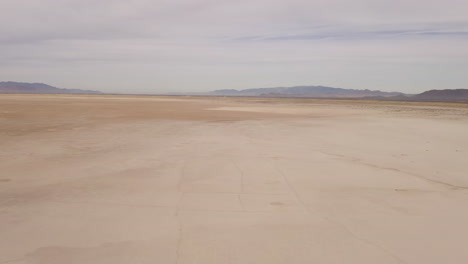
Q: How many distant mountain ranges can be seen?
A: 3